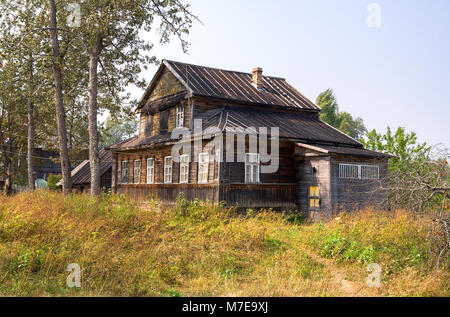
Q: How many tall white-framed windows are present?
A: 8